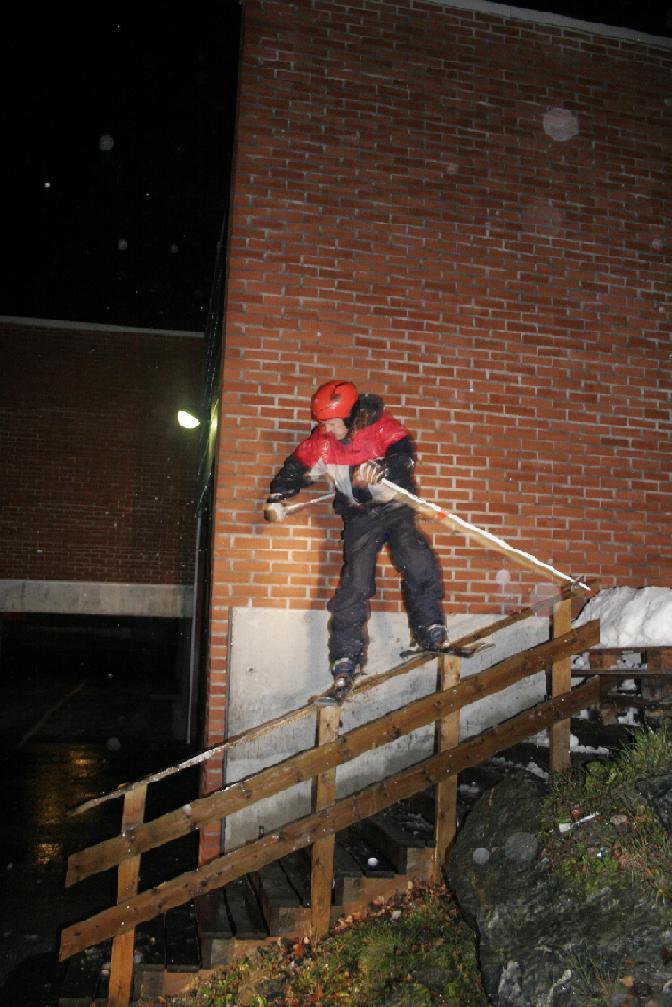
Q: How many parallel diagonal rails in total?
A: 3